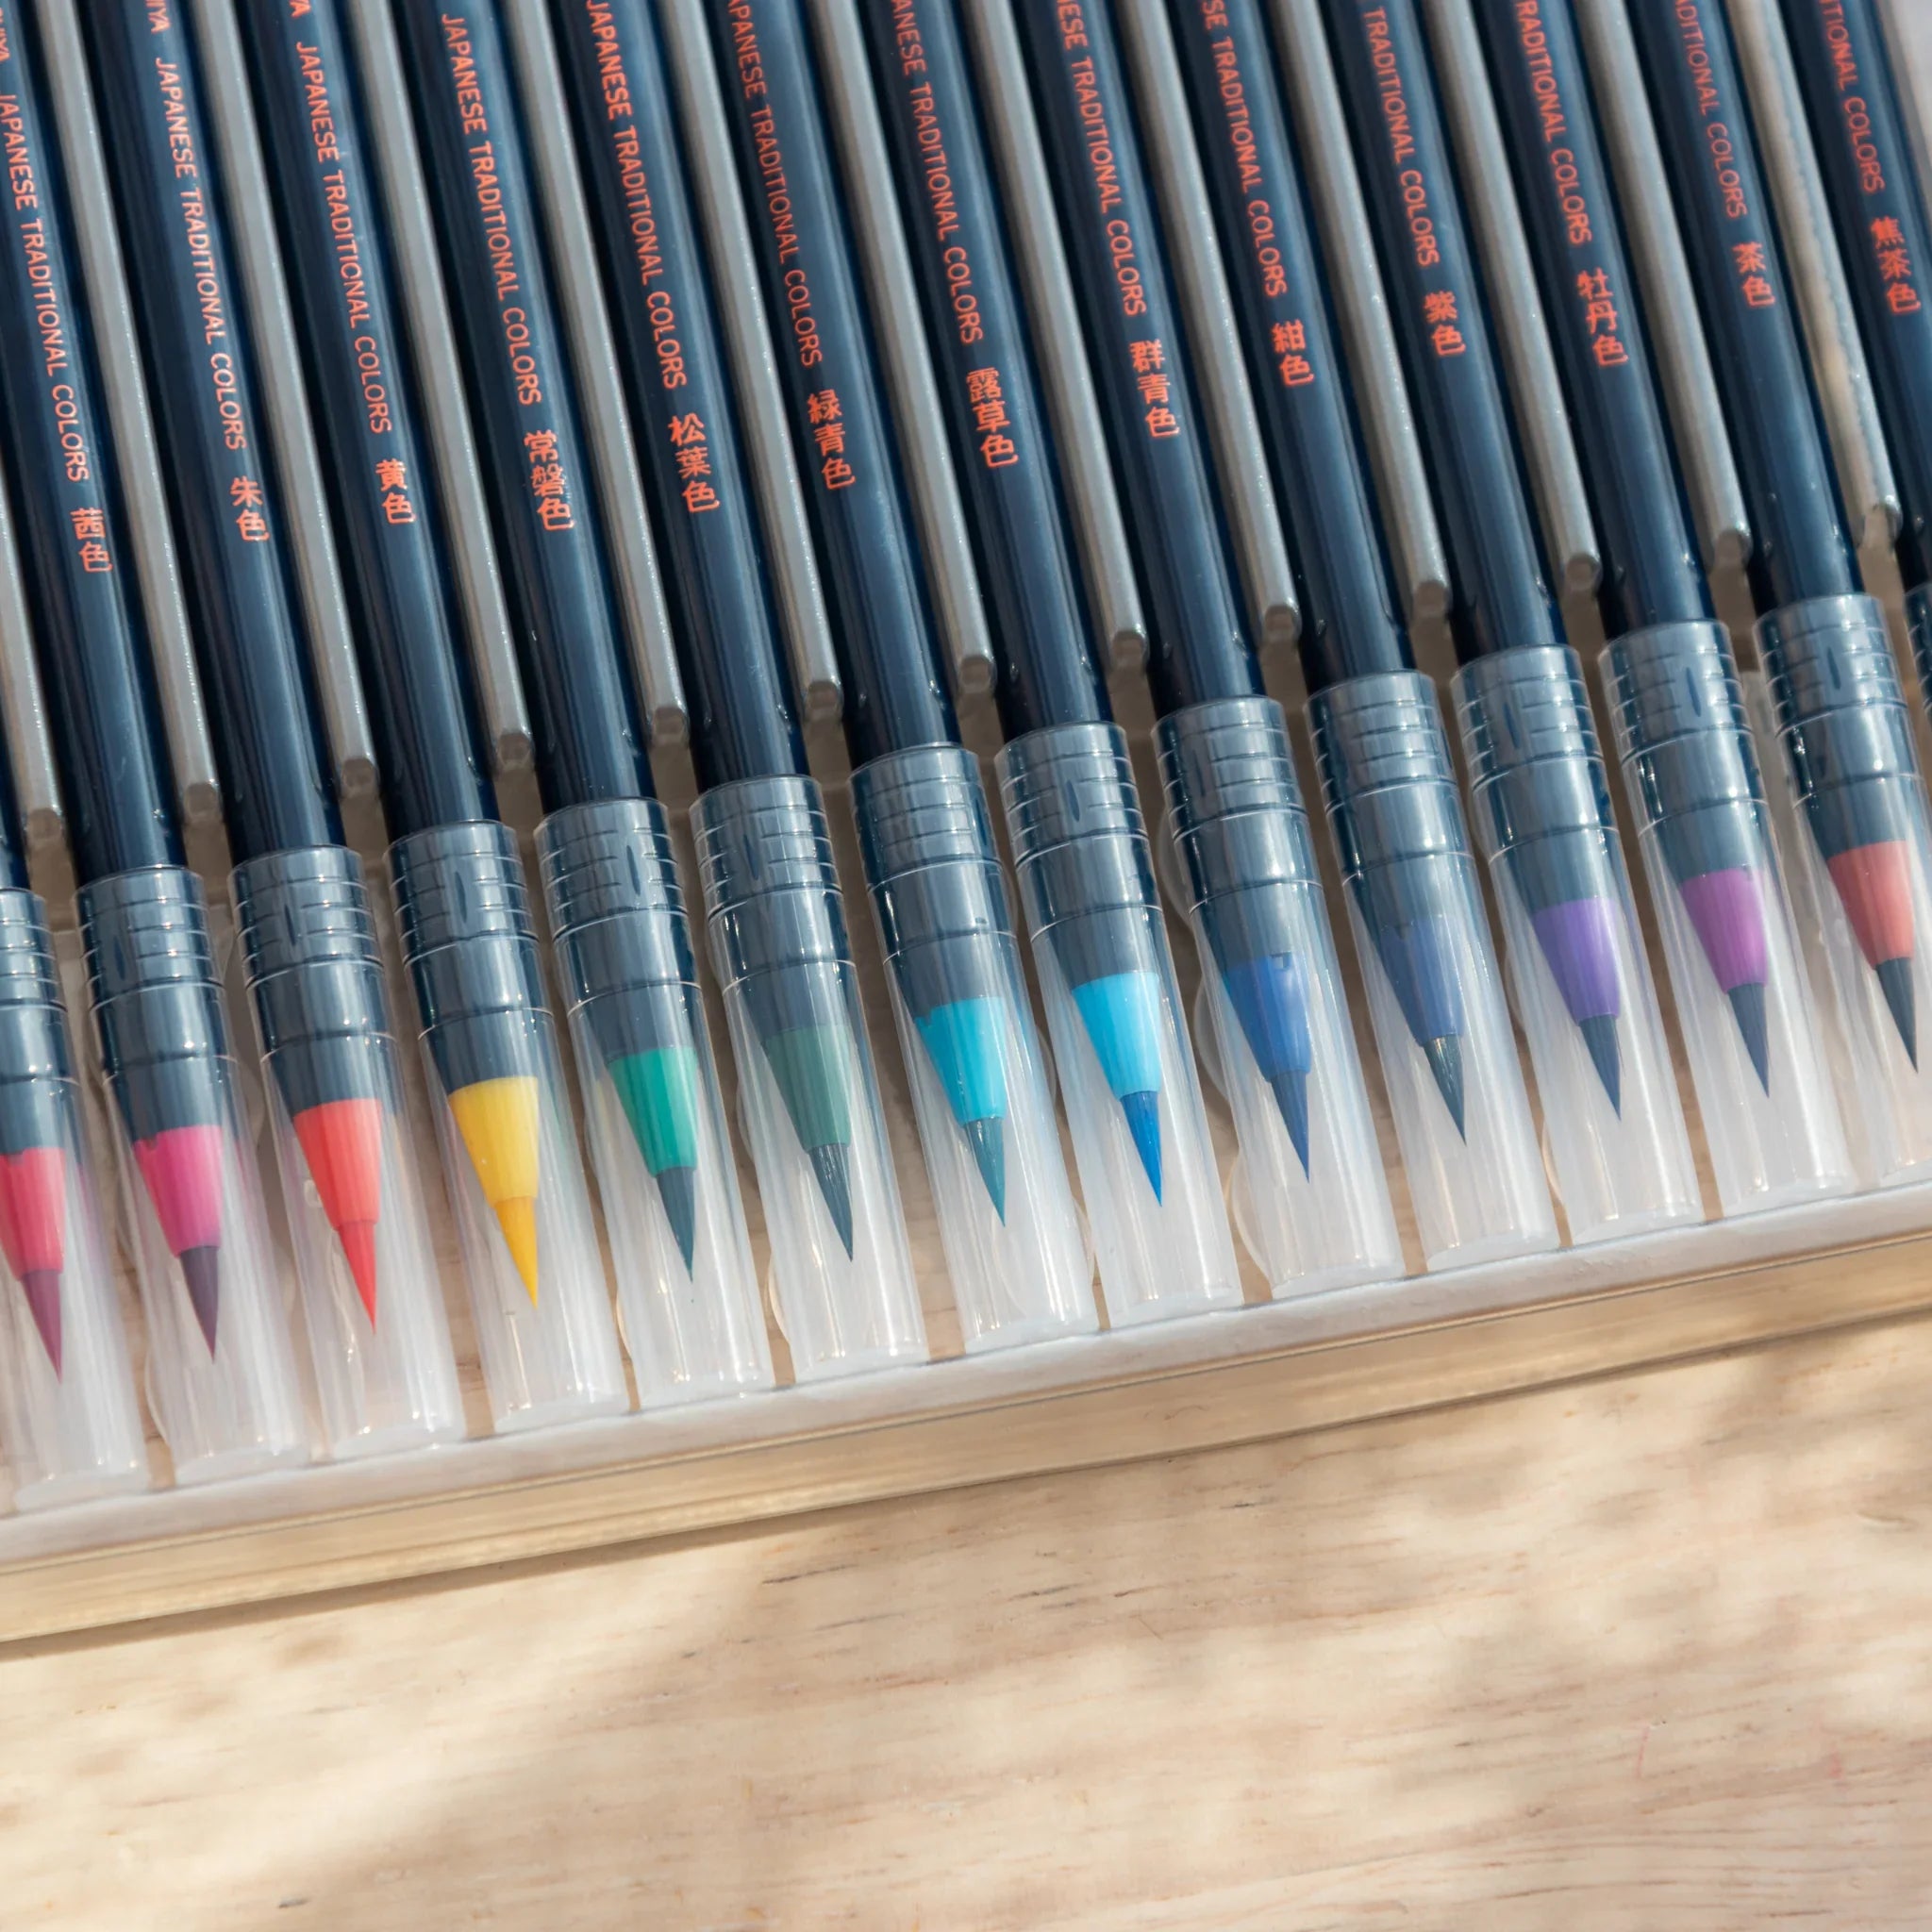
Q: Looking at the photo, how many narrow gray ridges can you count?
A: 13